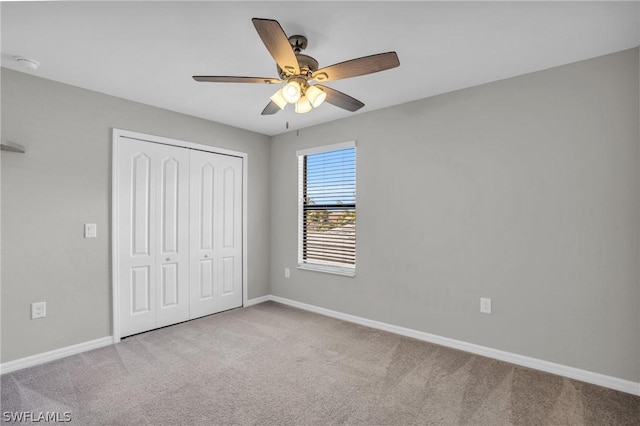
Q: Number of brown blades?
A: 5